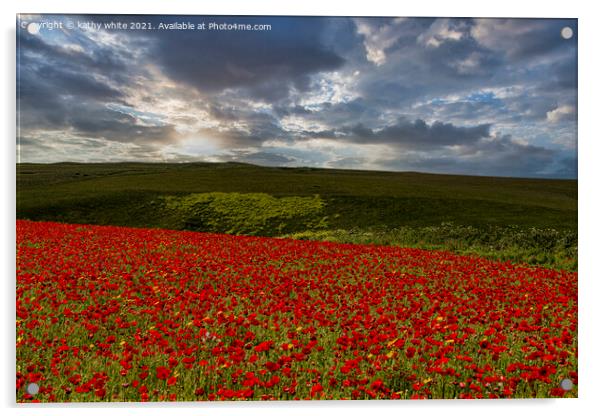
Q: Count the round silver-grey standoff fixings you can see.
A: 4